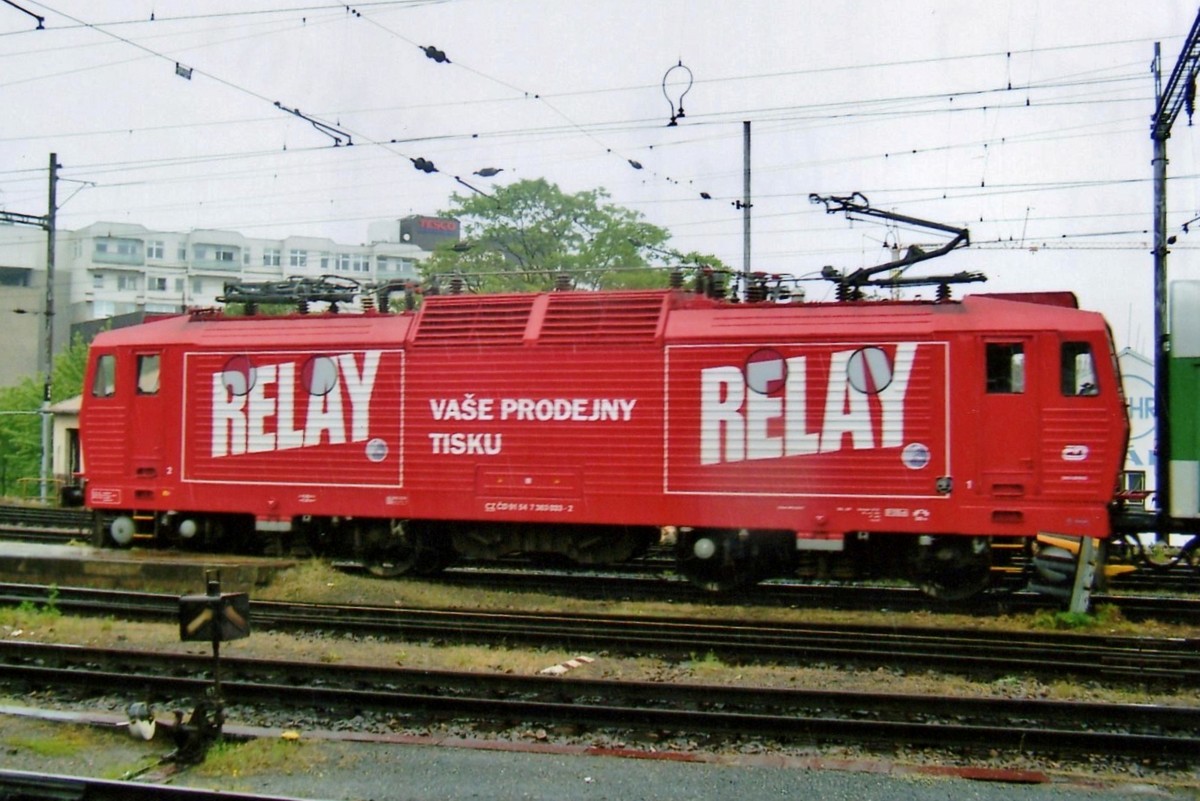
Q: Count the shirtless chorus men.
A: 0